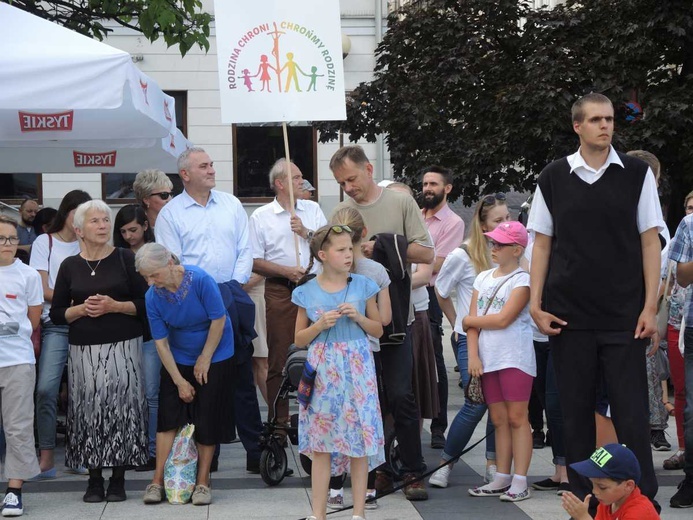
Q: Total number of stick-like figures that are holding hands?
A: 4